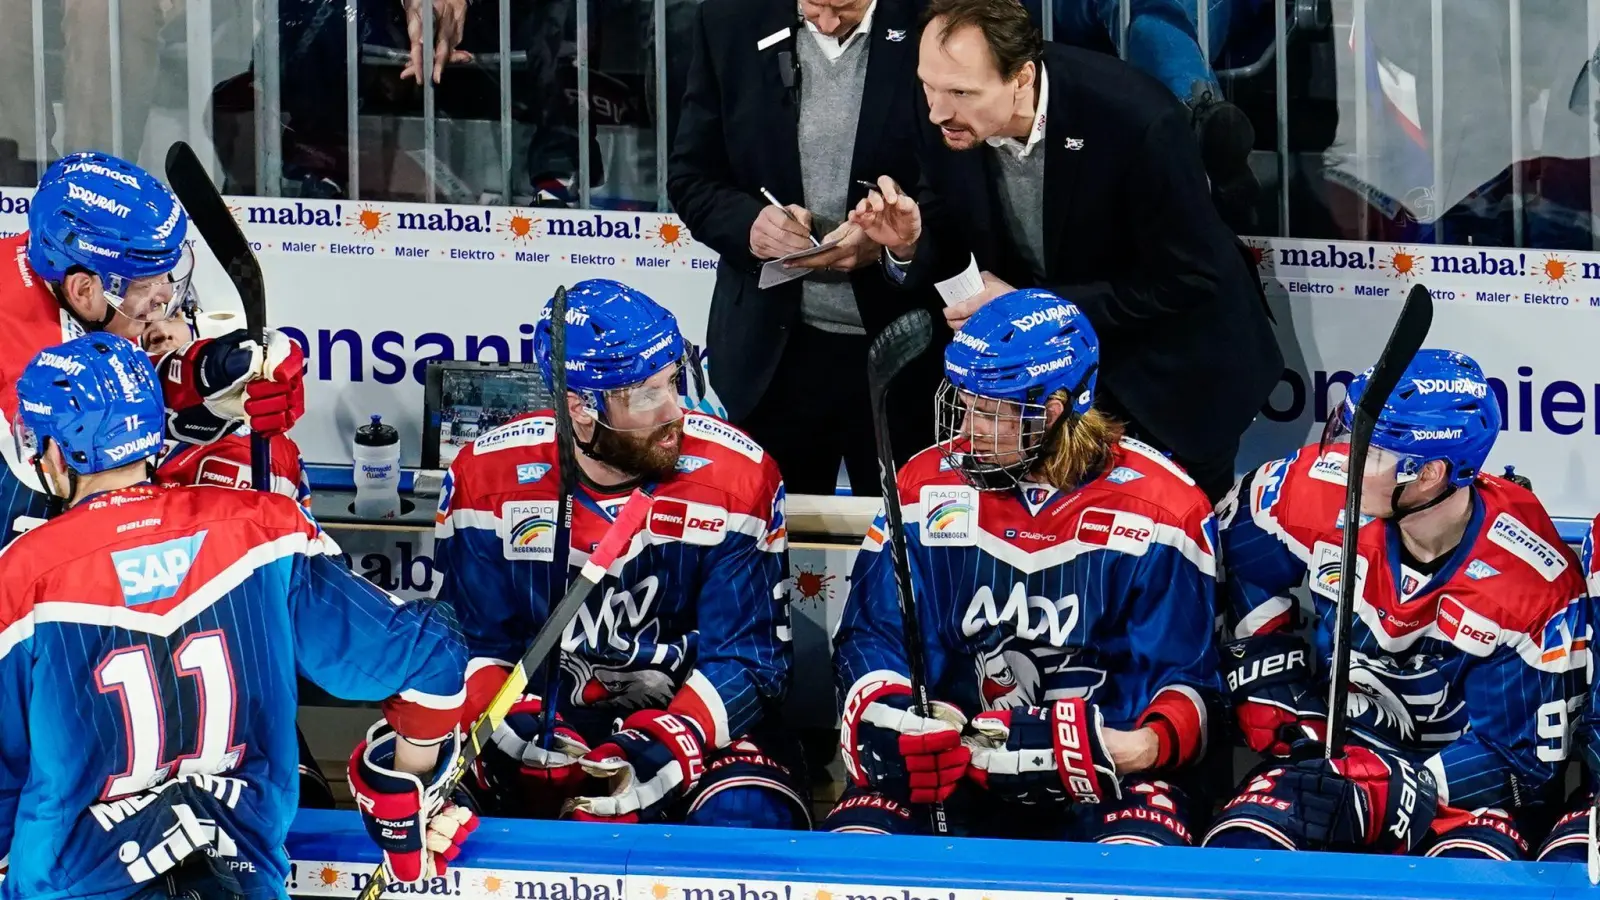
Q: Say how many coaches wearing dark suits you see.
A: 2